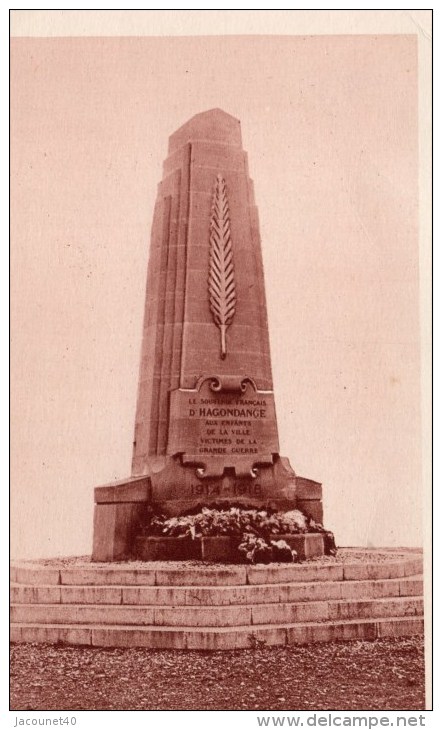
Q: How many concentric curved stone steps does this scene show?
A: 4